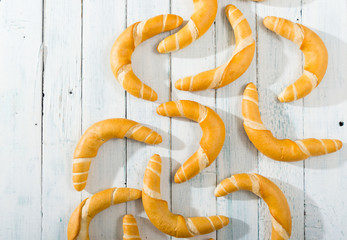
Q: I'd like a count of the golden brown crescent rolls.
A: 11